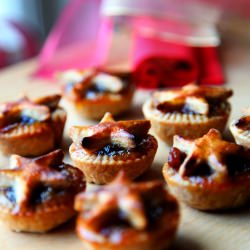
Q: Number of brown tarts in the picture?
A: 8